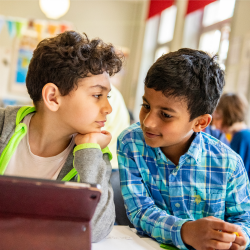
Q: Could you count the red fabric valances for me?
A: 2